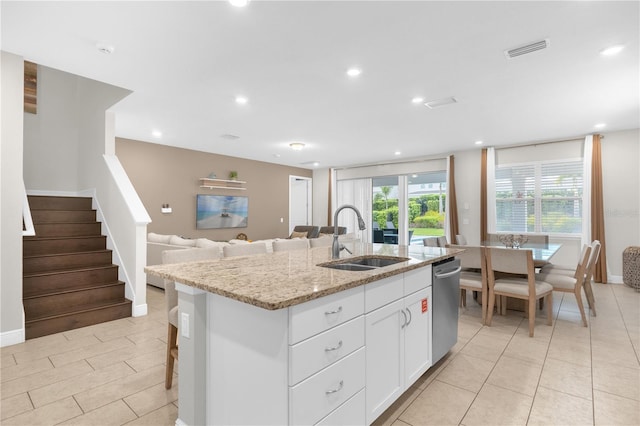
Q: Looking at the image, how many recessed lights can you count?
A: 10